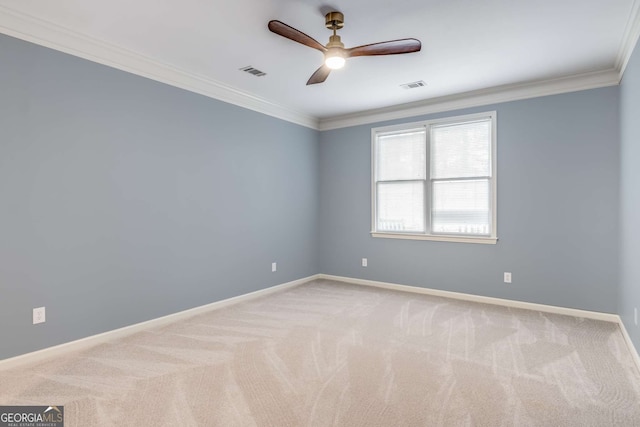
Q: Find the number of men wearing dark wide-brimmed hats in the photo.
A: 0